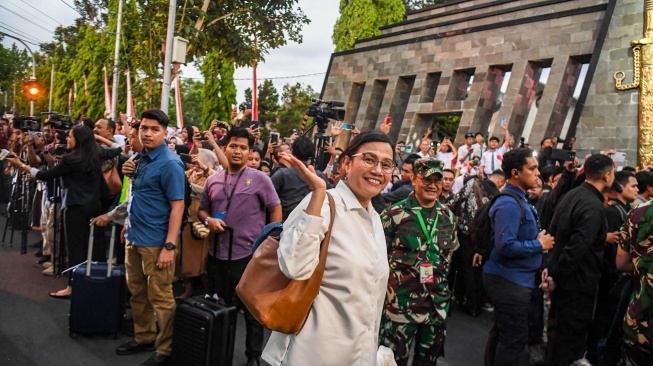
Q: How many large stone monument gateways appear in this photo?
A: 1